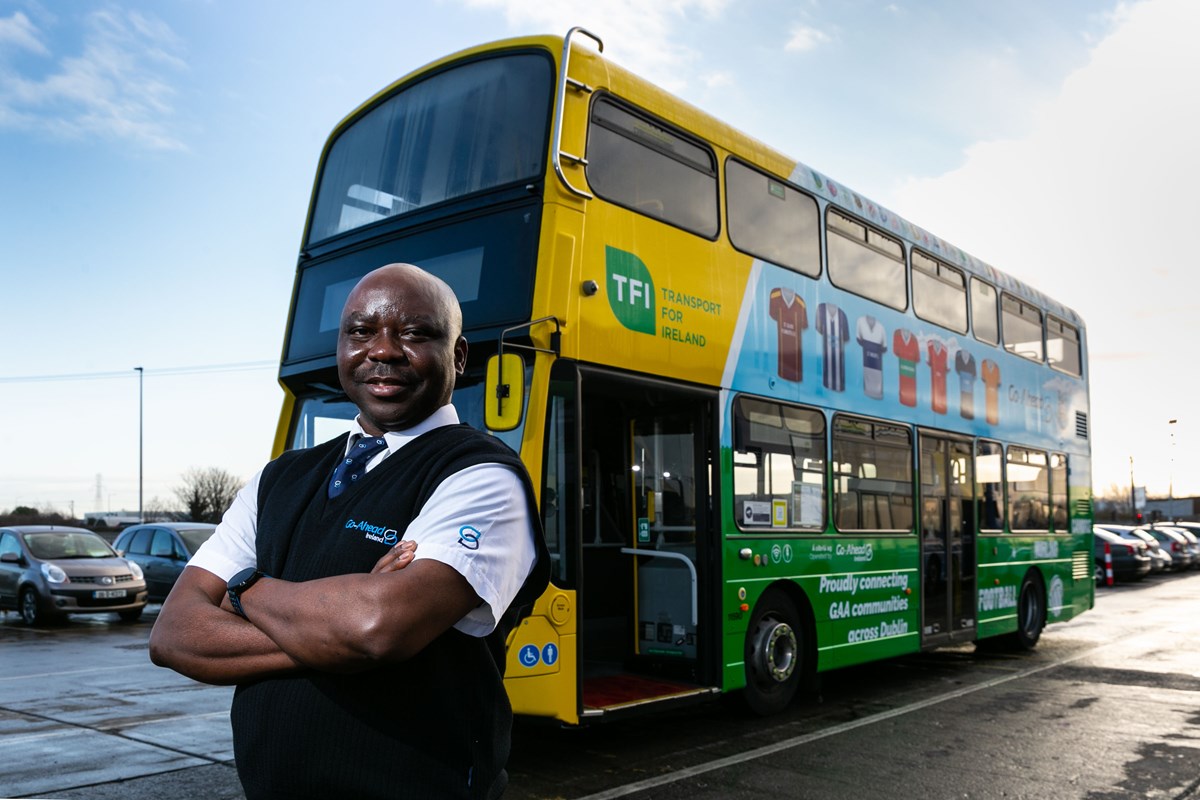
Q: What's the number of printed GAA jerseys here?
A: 7